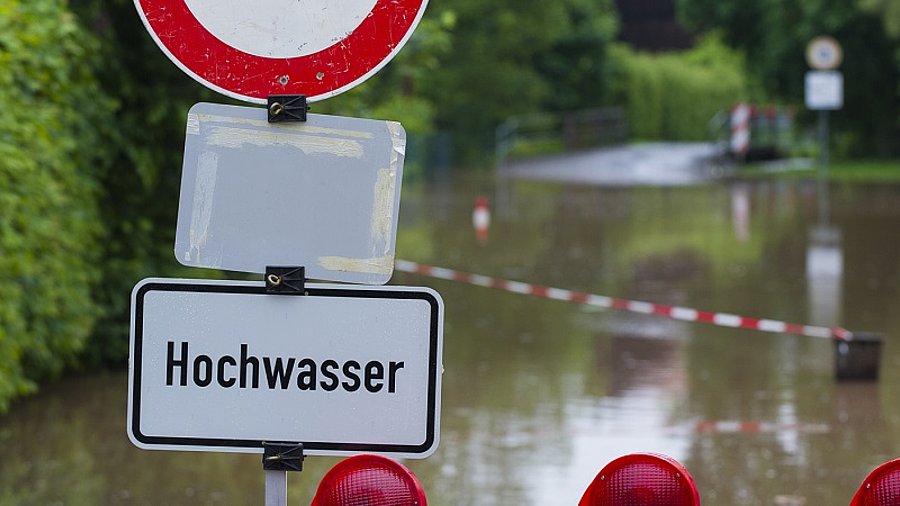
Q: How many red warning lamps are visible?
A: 3